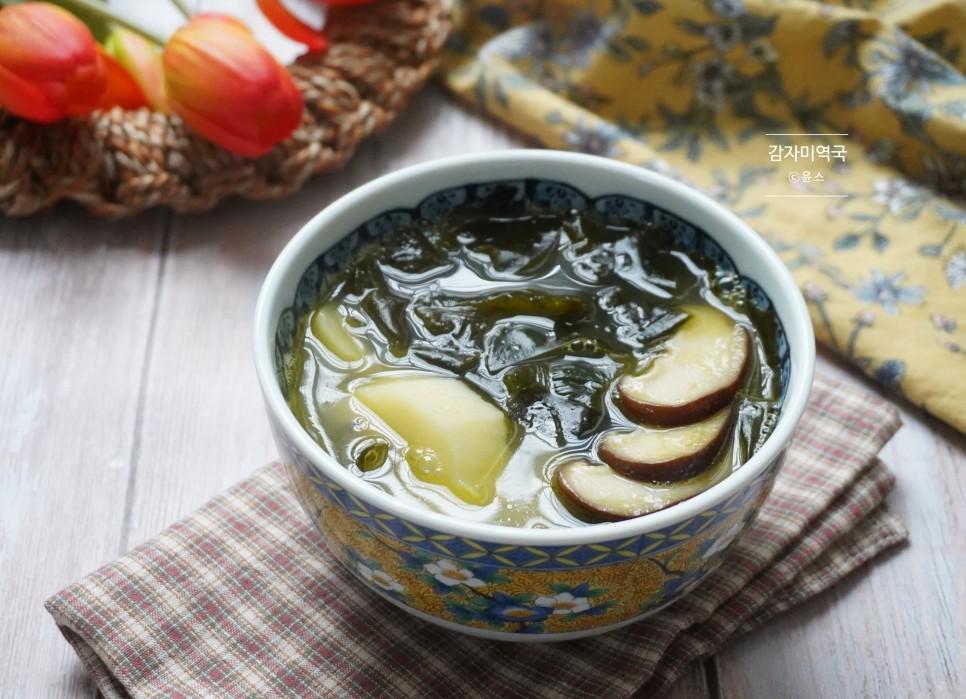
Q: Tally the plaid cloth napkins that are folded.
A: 1